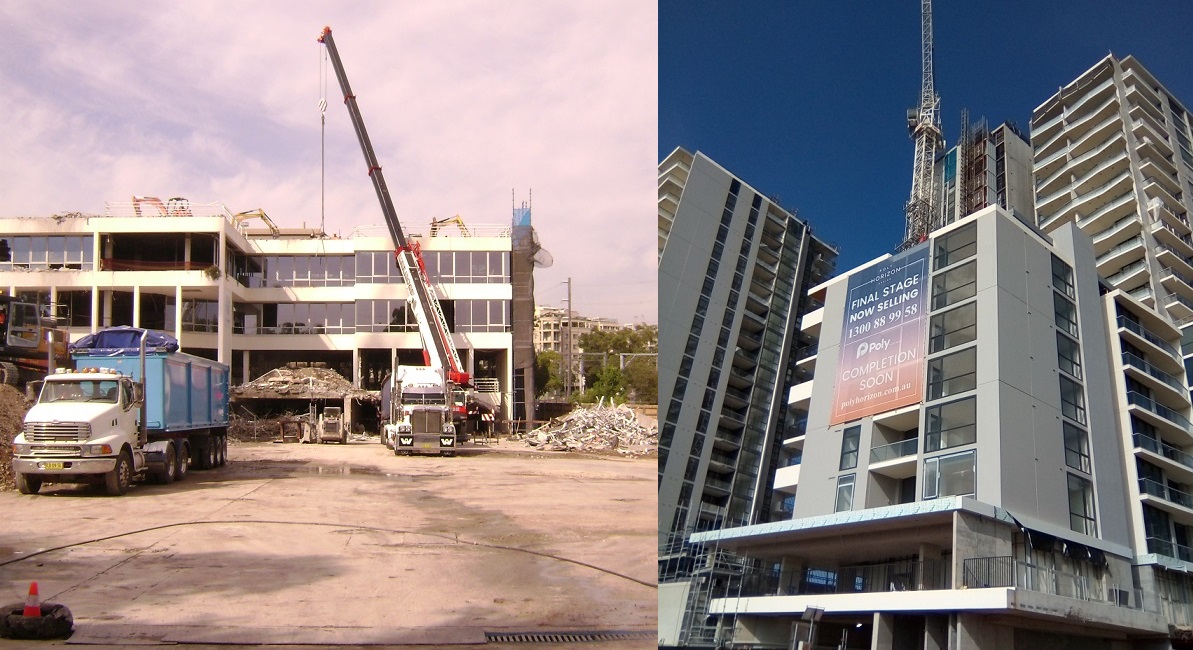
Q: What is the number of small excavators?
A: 3